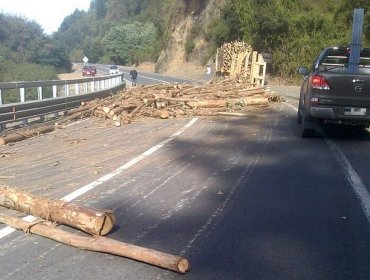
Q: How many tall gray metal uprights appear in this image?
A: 1